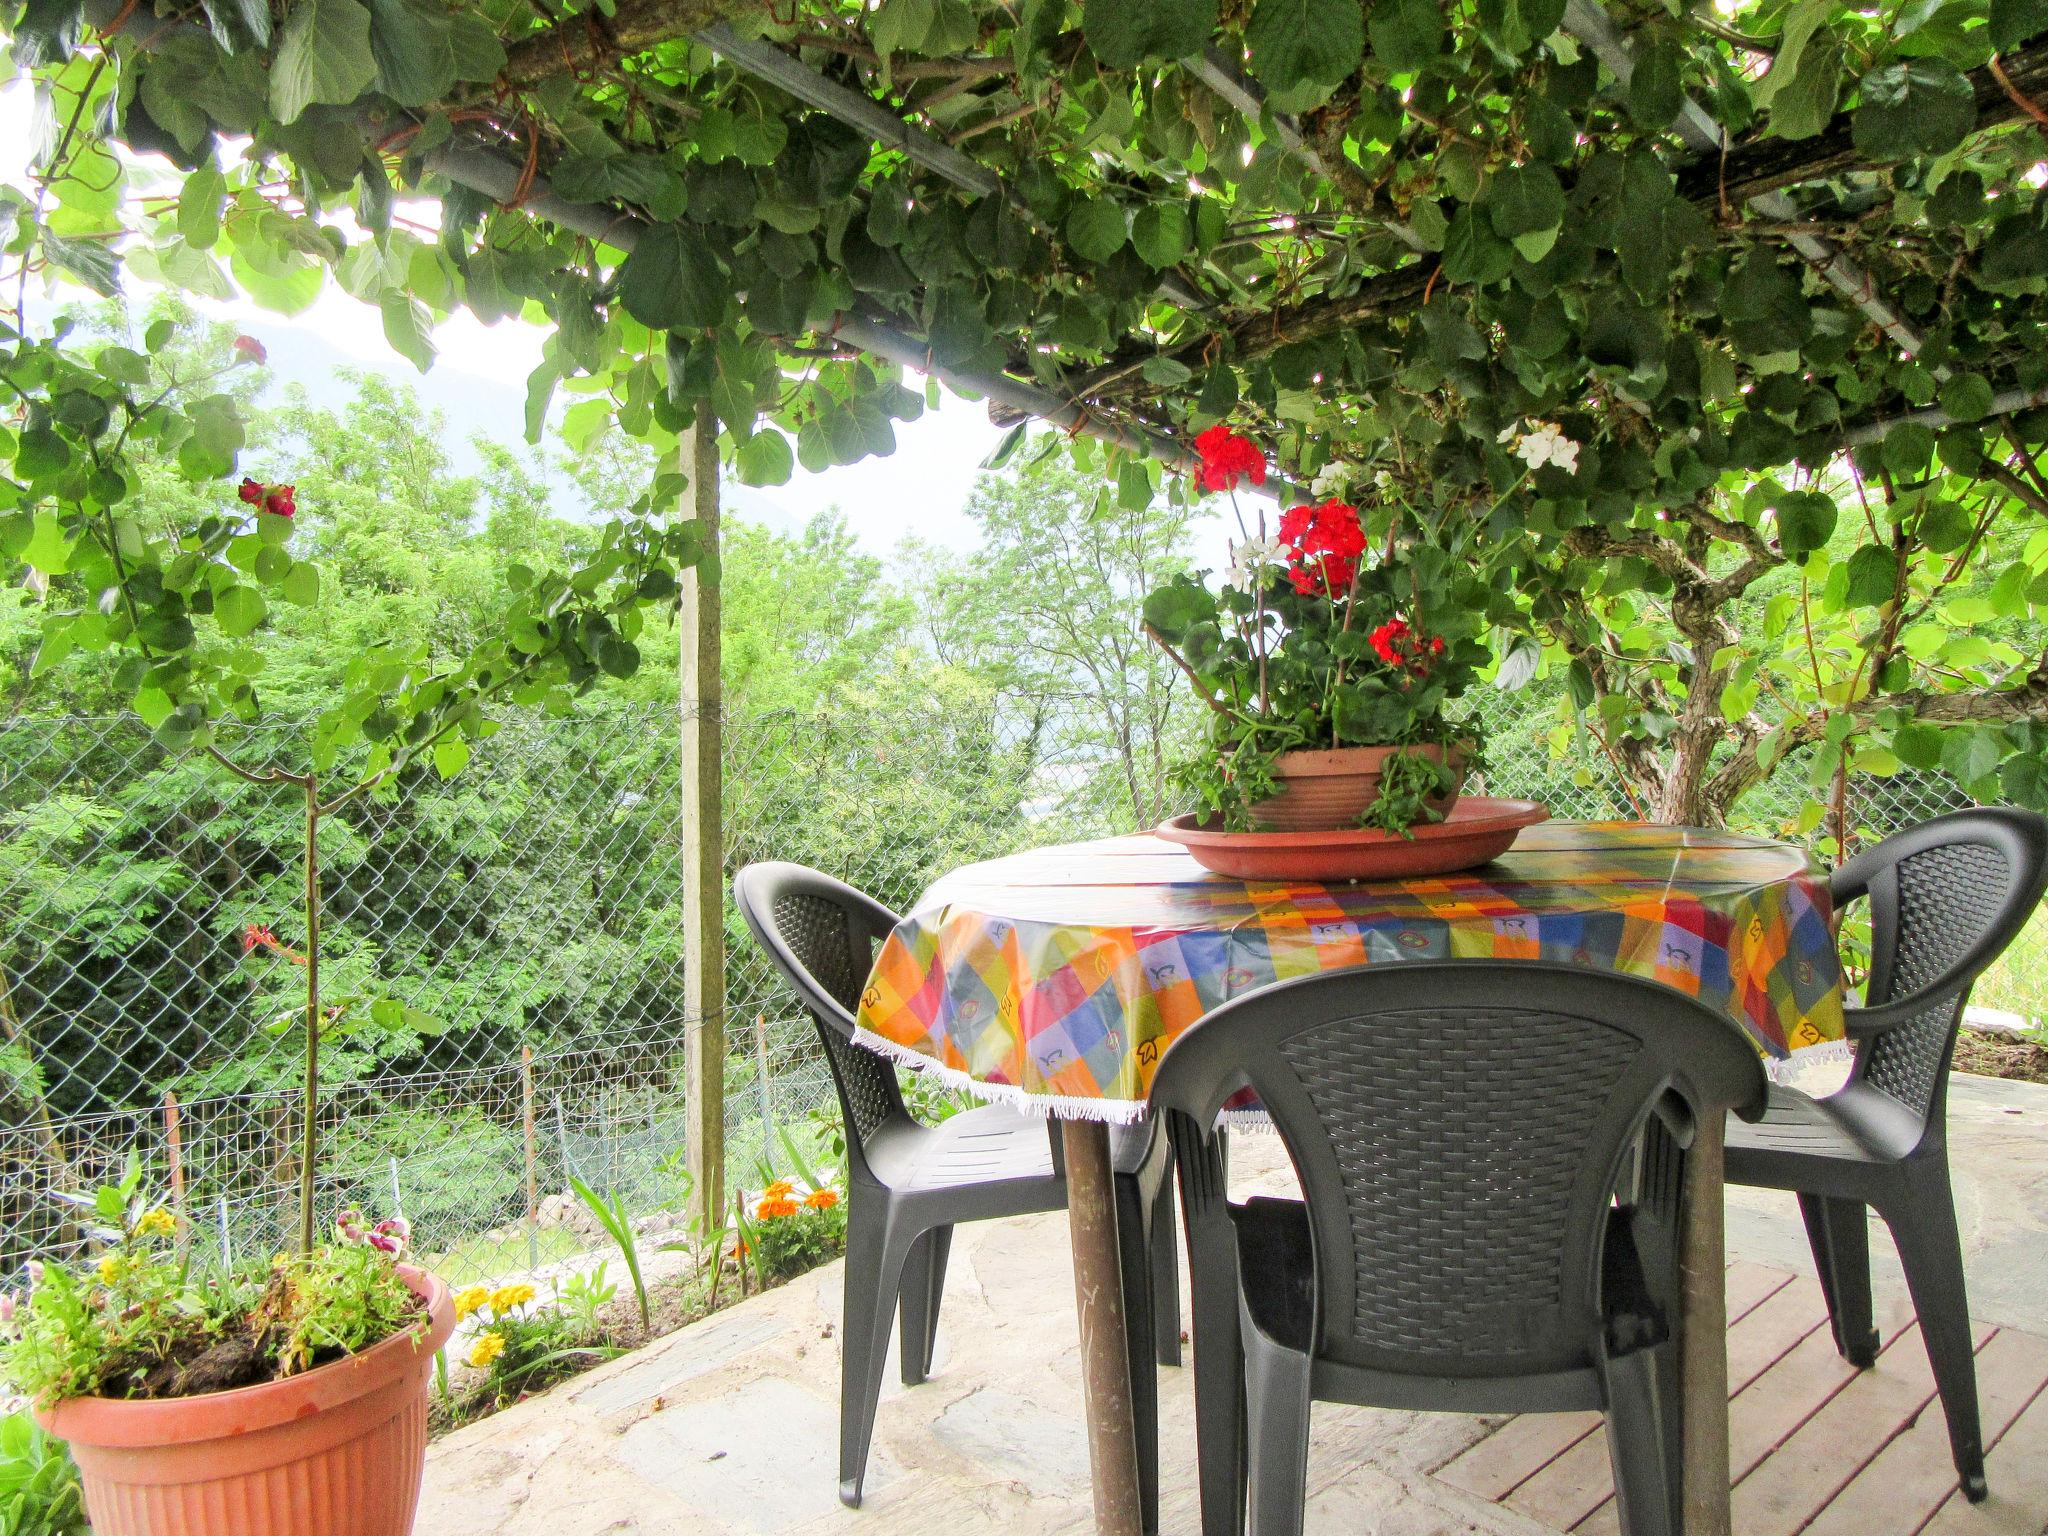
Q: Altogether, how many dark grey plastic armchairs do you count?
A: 3